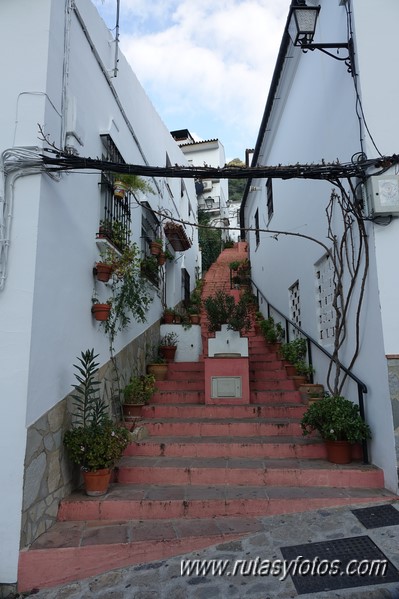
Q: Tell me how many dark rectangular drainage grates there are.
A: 2